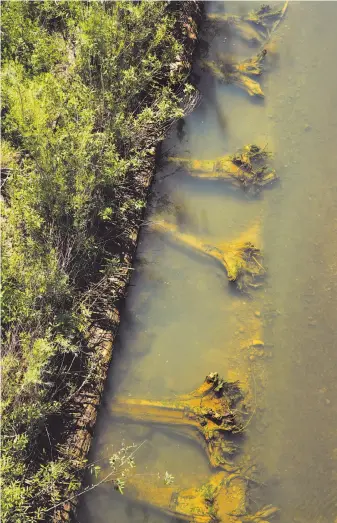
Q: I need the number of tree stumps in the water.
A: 6